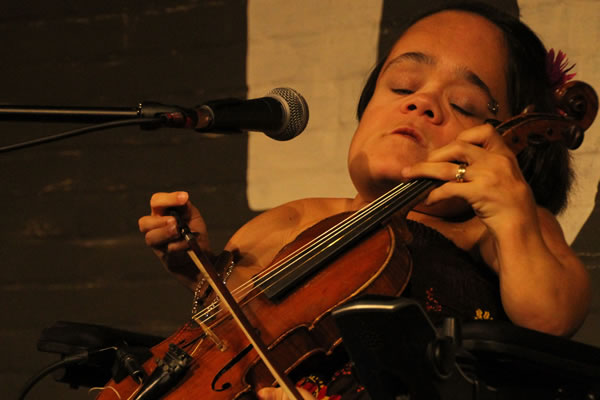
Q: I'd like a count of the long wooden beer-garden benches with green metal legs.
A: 0